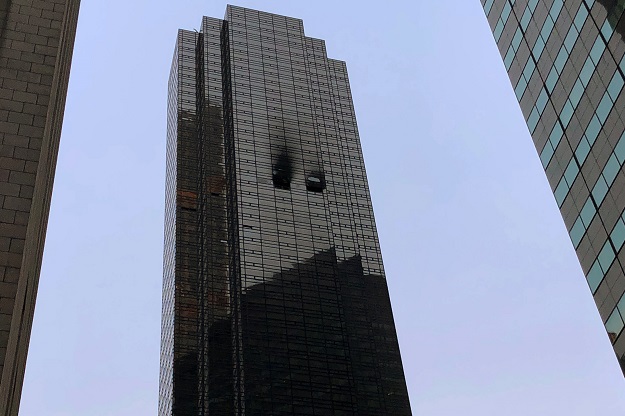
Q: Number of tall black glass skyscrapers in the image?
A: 1